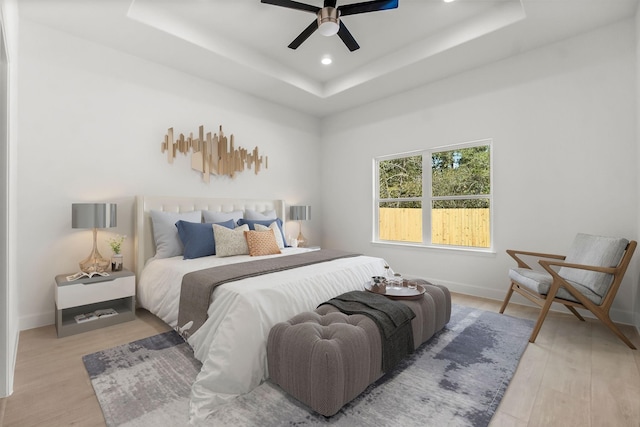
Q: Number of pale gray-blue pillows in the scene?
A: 3